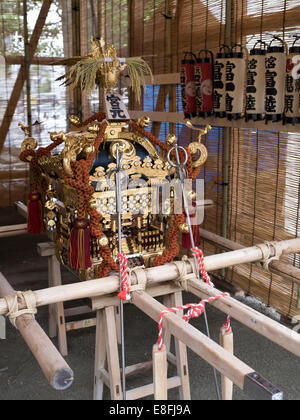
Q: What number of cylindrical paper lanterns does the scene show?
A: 7